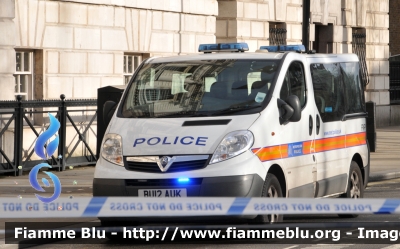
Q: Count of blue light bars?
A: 2